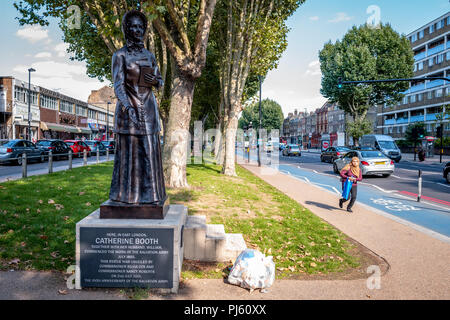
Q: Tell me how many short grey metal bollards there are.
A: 6